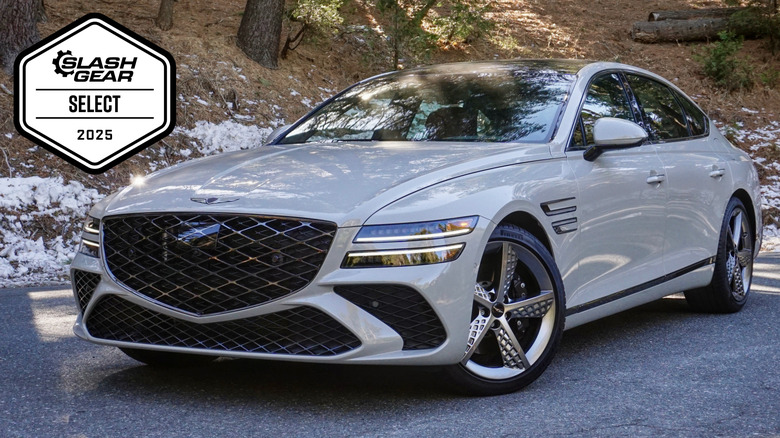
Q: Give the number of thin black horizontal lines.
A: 2